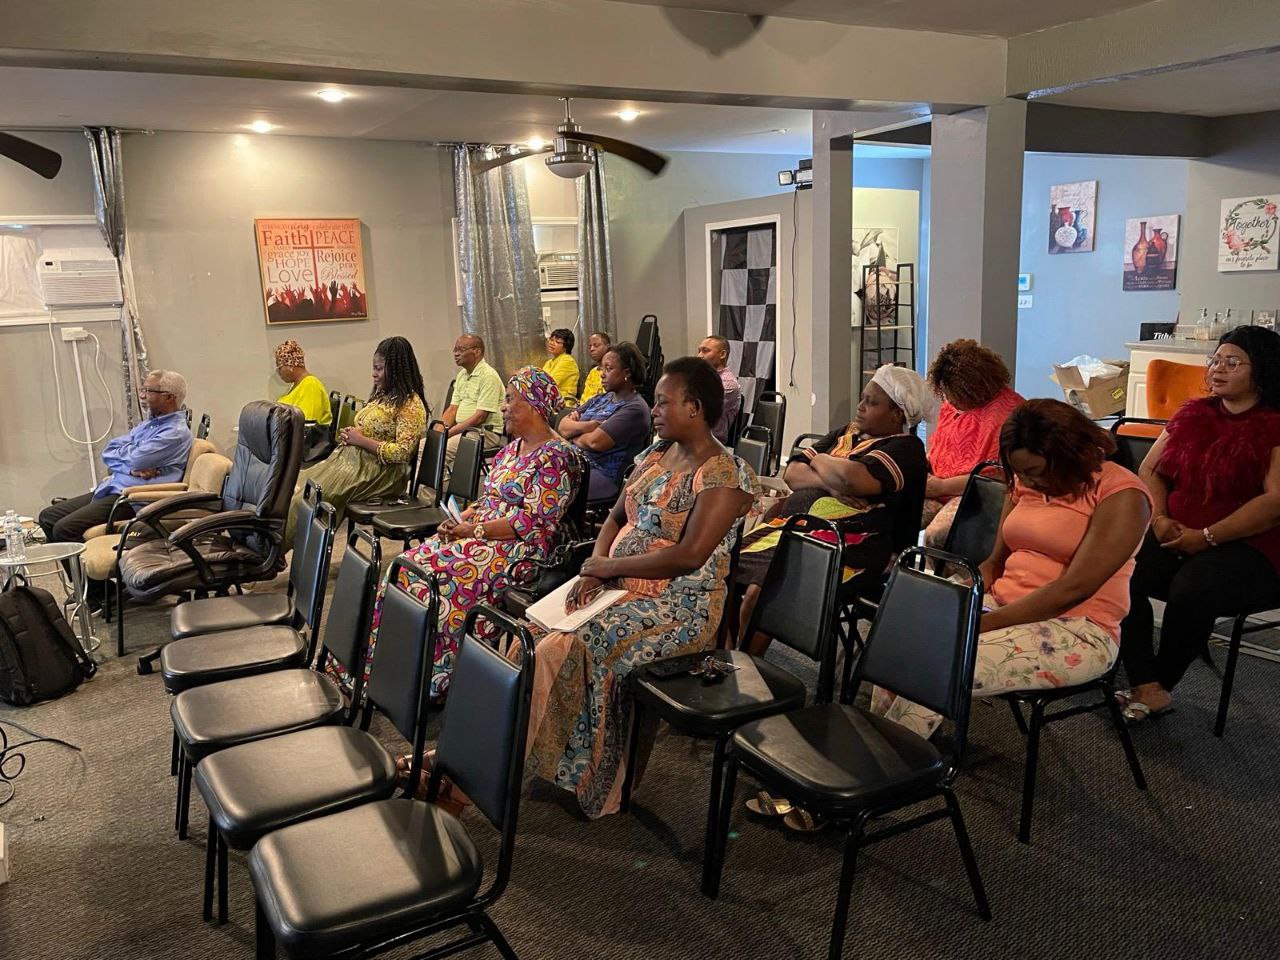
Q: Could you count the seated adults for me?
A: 14